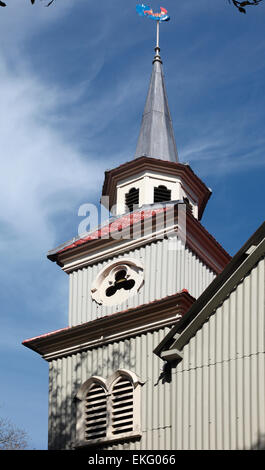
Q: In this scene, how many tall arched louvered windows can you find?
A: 2